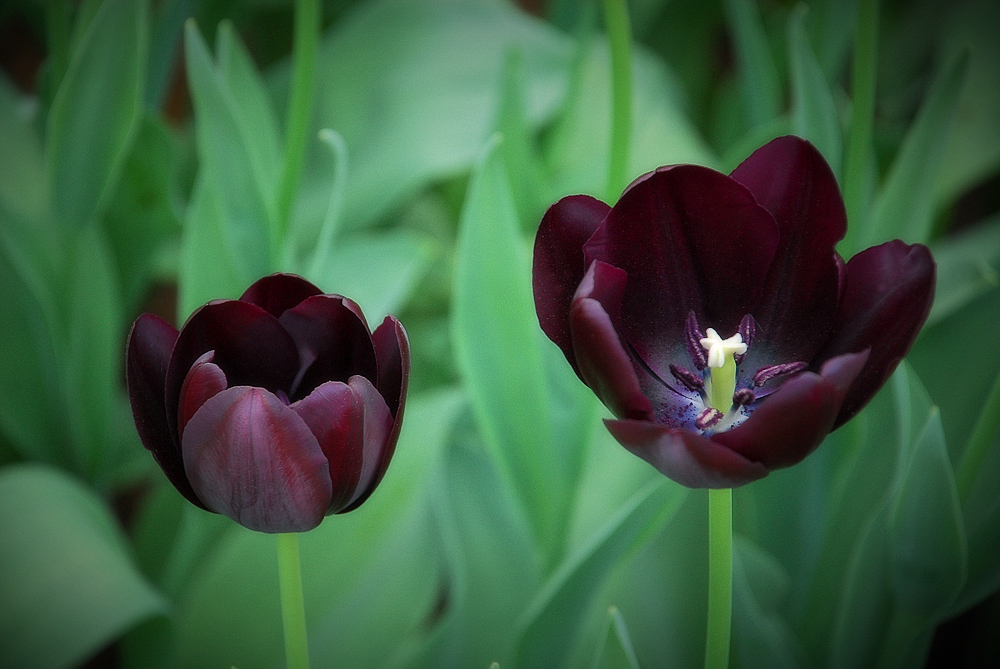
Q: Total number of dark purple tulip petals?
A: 15